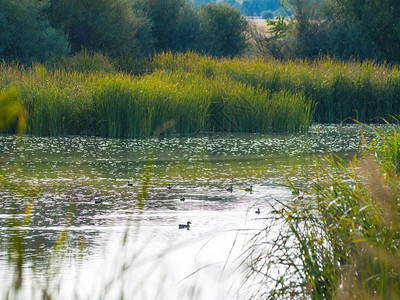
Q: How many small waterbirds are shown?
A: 8